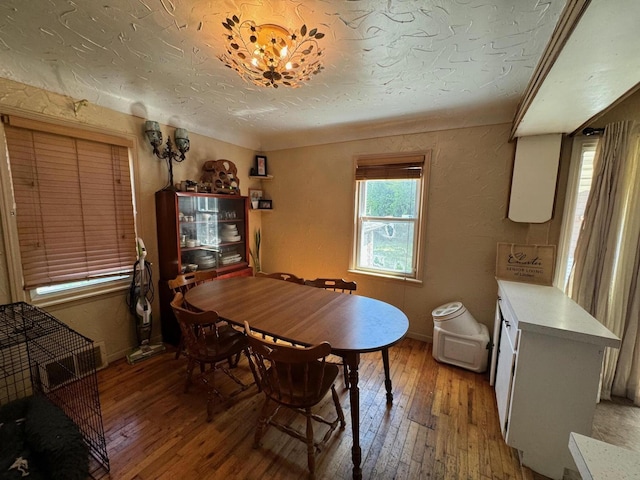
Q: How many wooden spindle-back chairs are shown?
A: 5